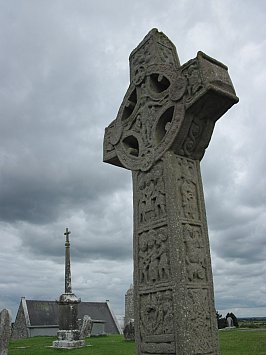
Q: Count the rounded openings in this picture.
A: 4